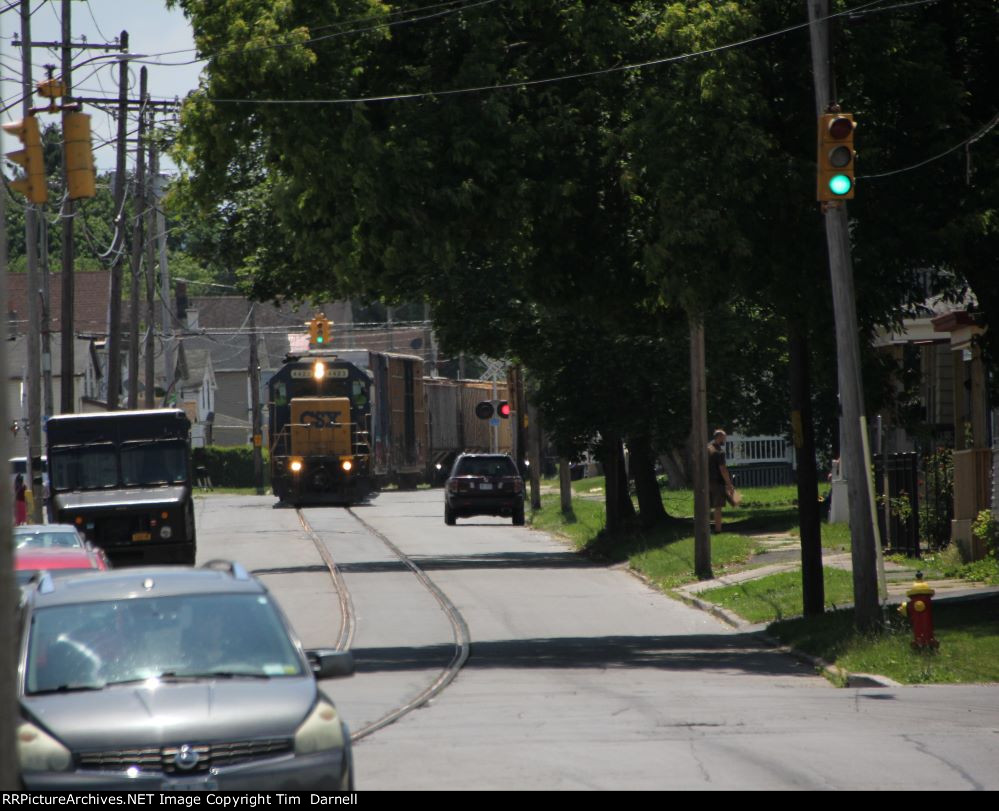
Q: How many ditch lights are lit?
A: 2